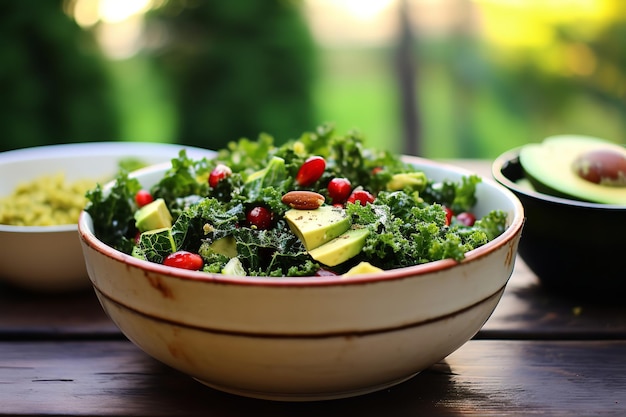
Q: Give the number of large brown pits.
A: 1